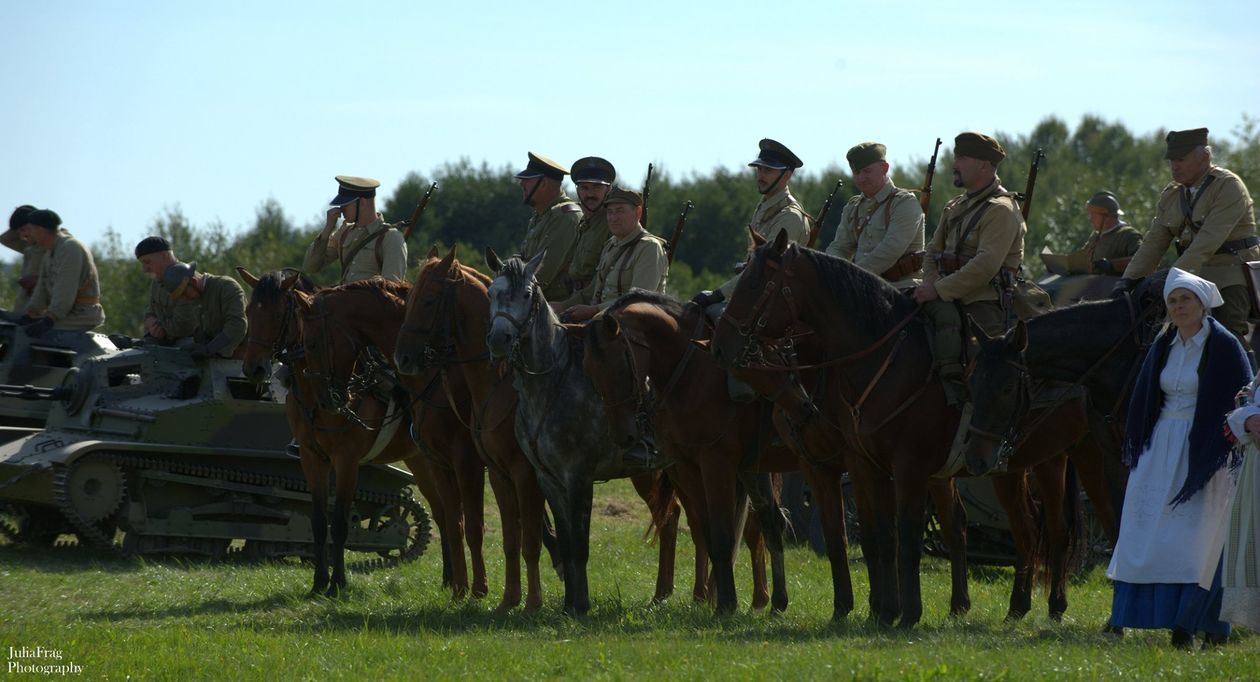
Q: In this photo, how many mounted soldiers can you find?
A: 8